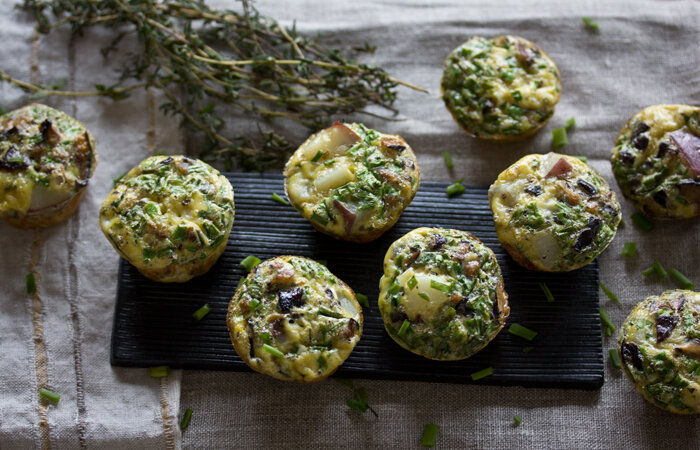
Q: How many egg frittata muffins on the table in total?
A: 9